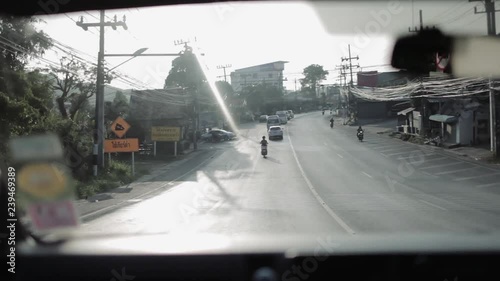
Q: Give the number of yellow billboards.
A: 1